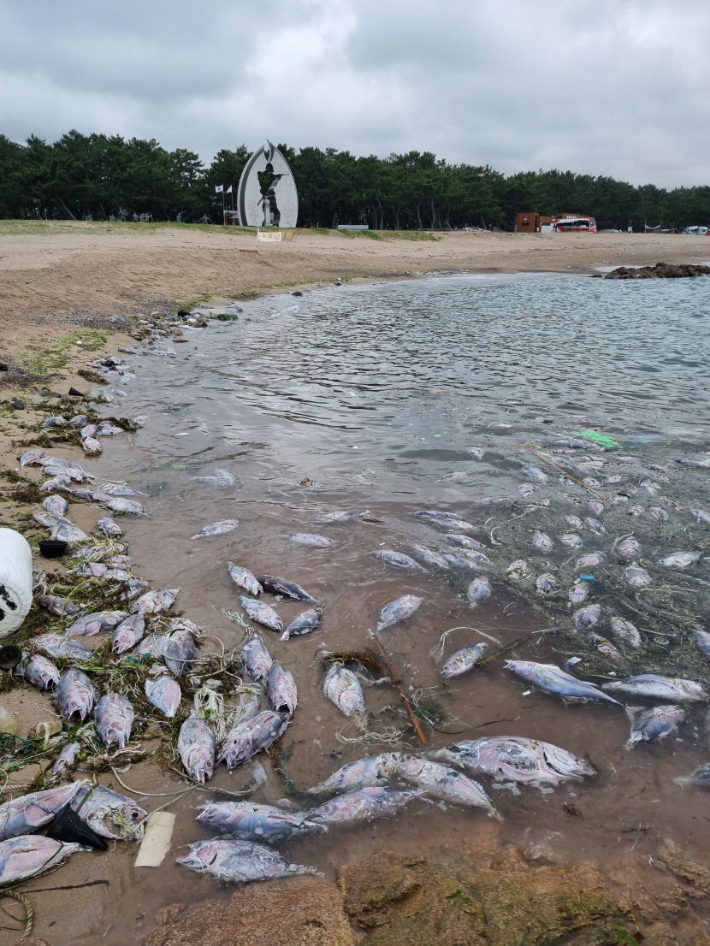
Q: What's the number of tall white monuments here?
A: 1